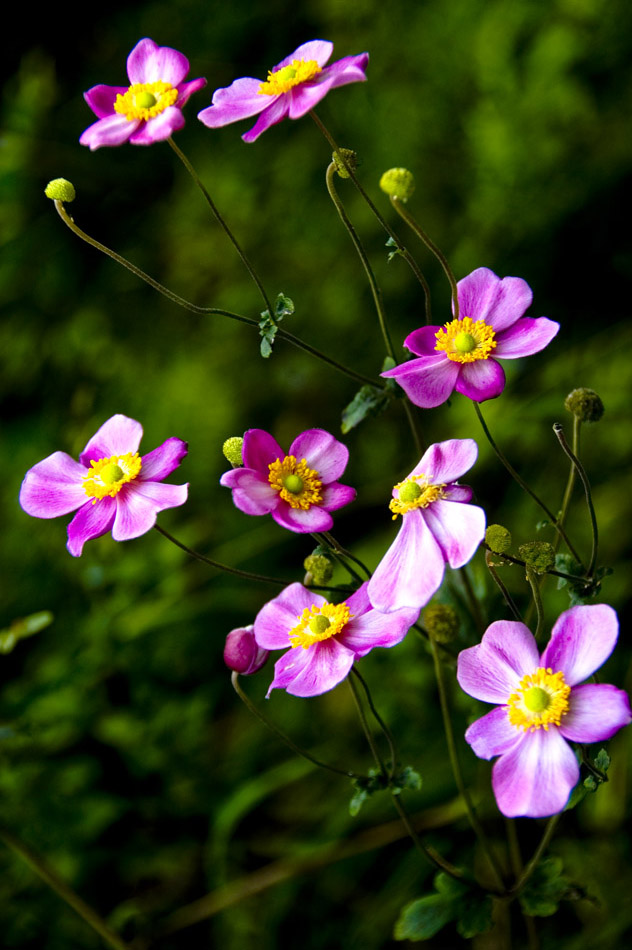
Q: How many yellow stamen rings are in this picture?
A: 8